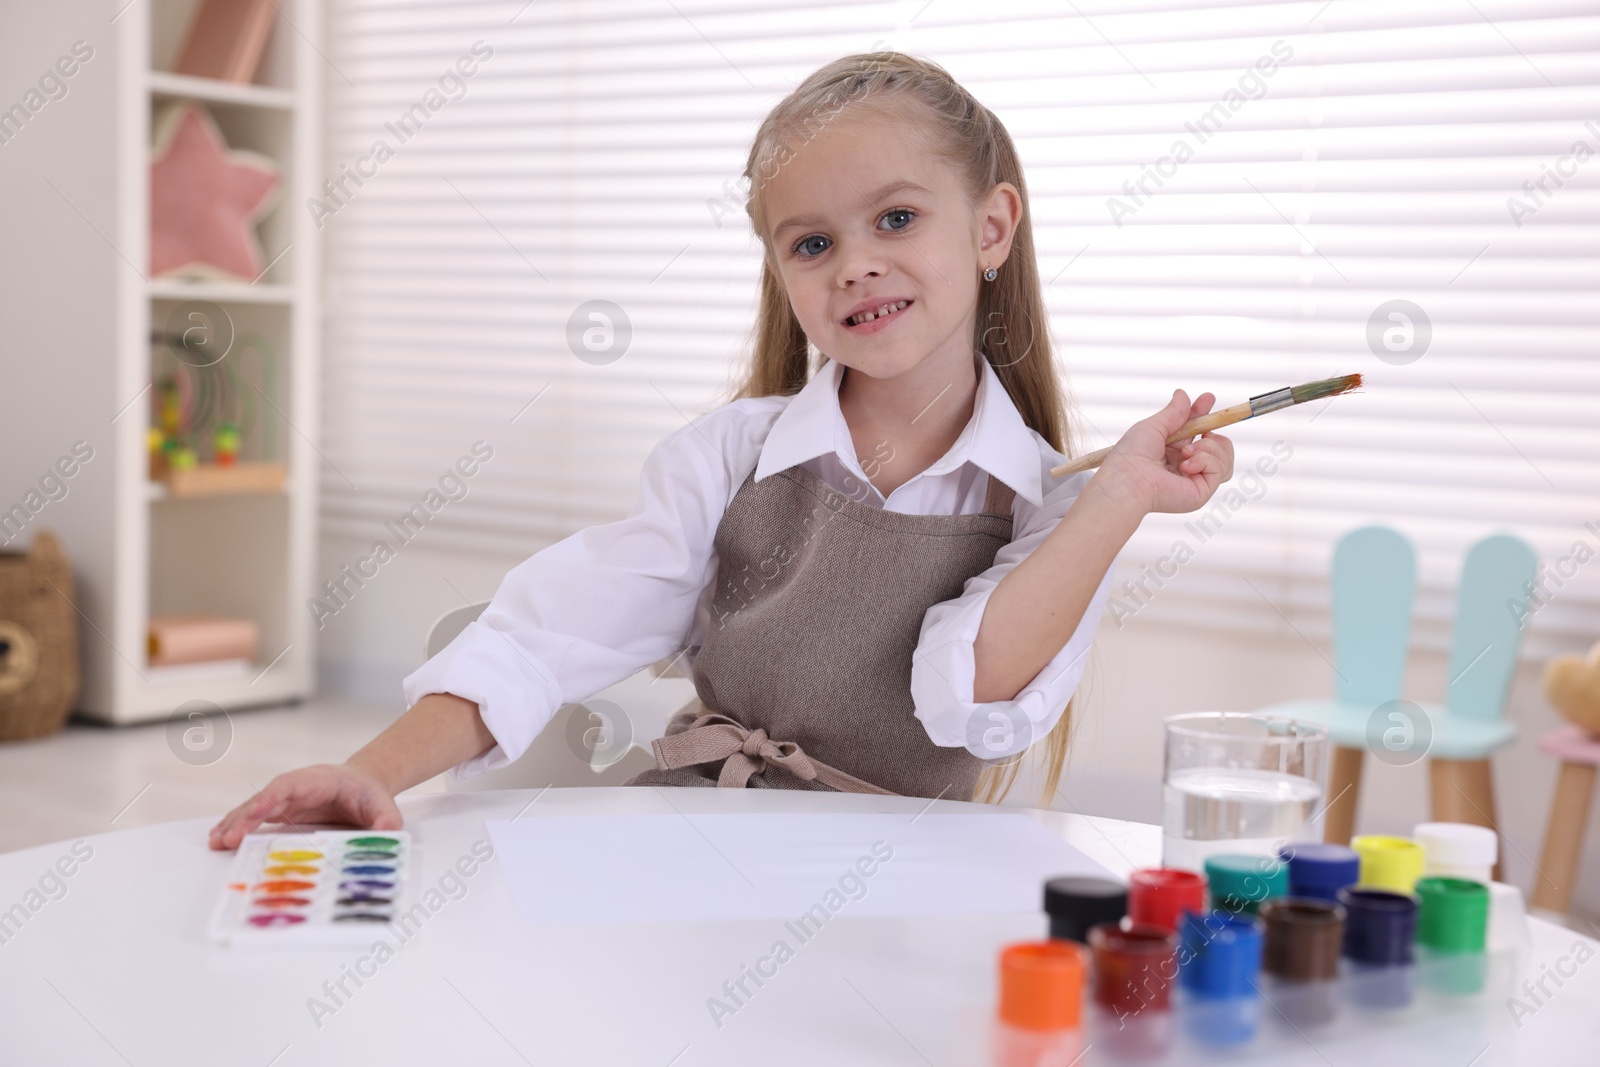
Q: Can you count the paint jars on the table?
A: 12